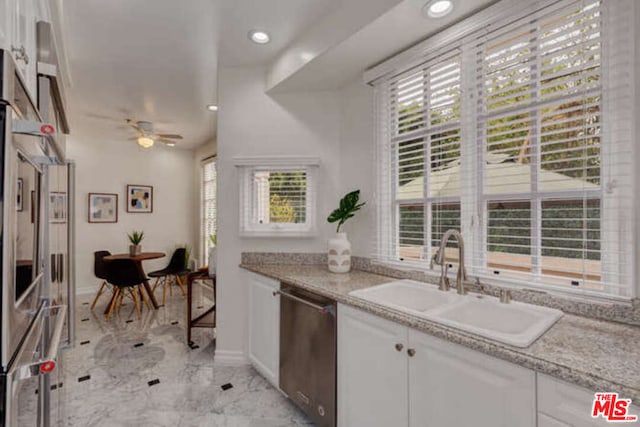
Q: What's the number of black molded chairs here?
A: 3